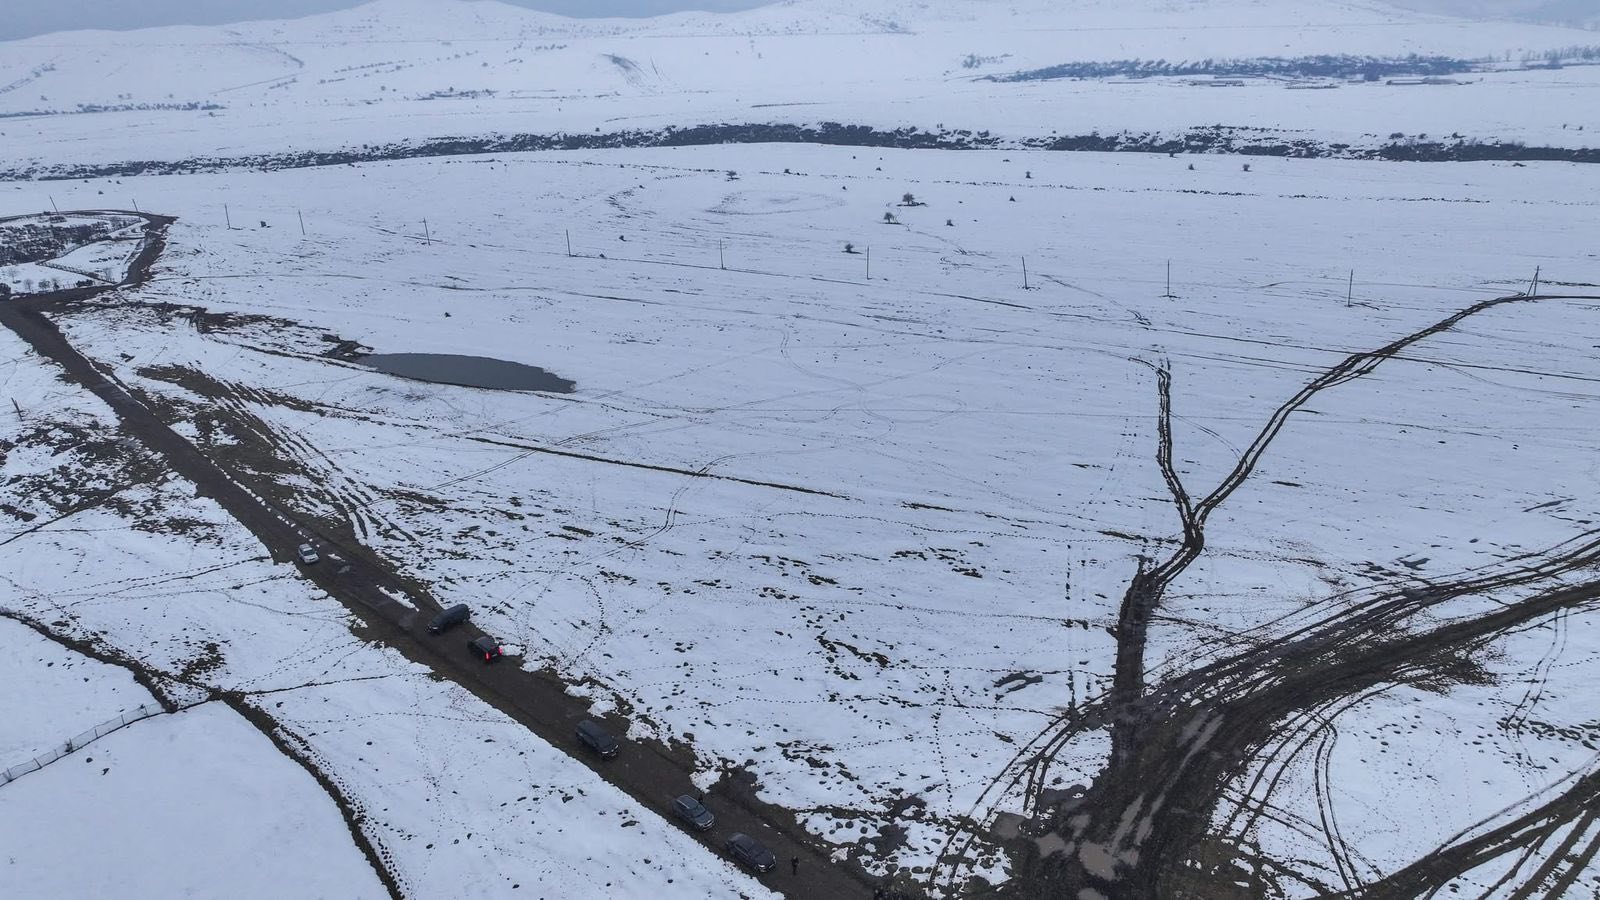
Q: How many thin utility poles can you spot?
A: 12